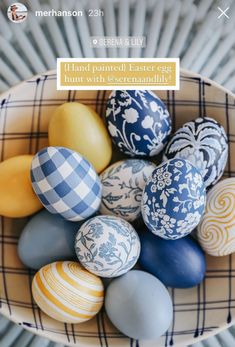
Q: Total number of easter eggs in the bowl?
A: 13